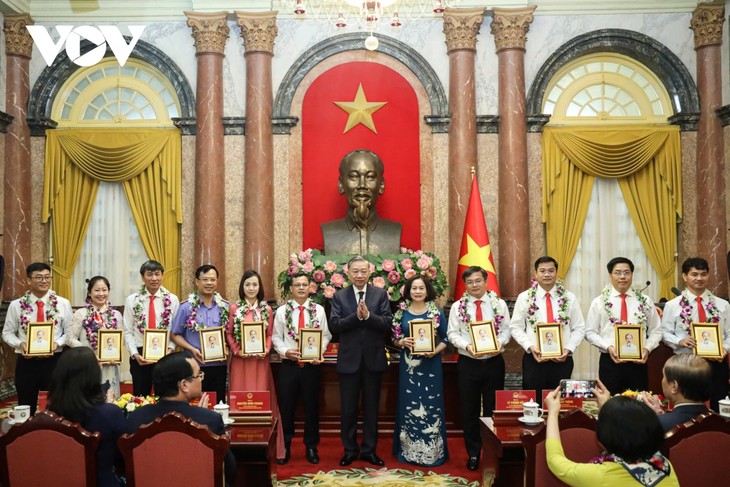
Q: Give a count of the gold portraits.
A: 11